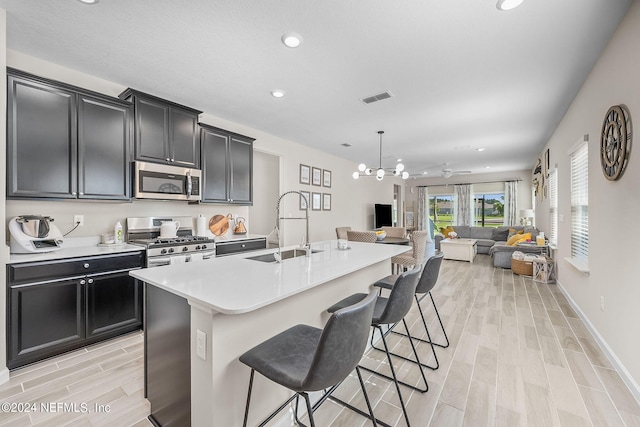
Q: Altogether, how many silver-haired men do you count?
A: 0